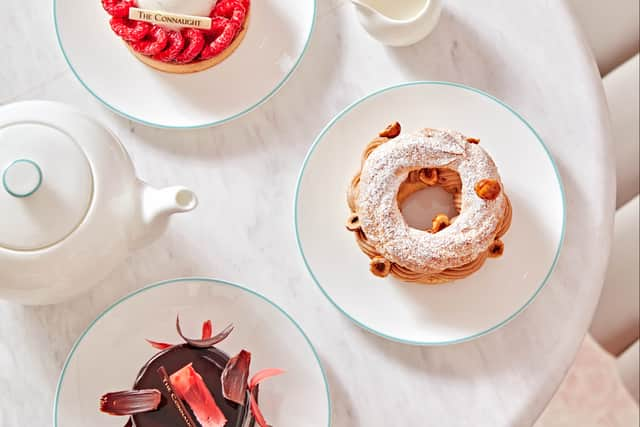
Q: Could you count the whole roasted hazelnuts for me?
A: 1